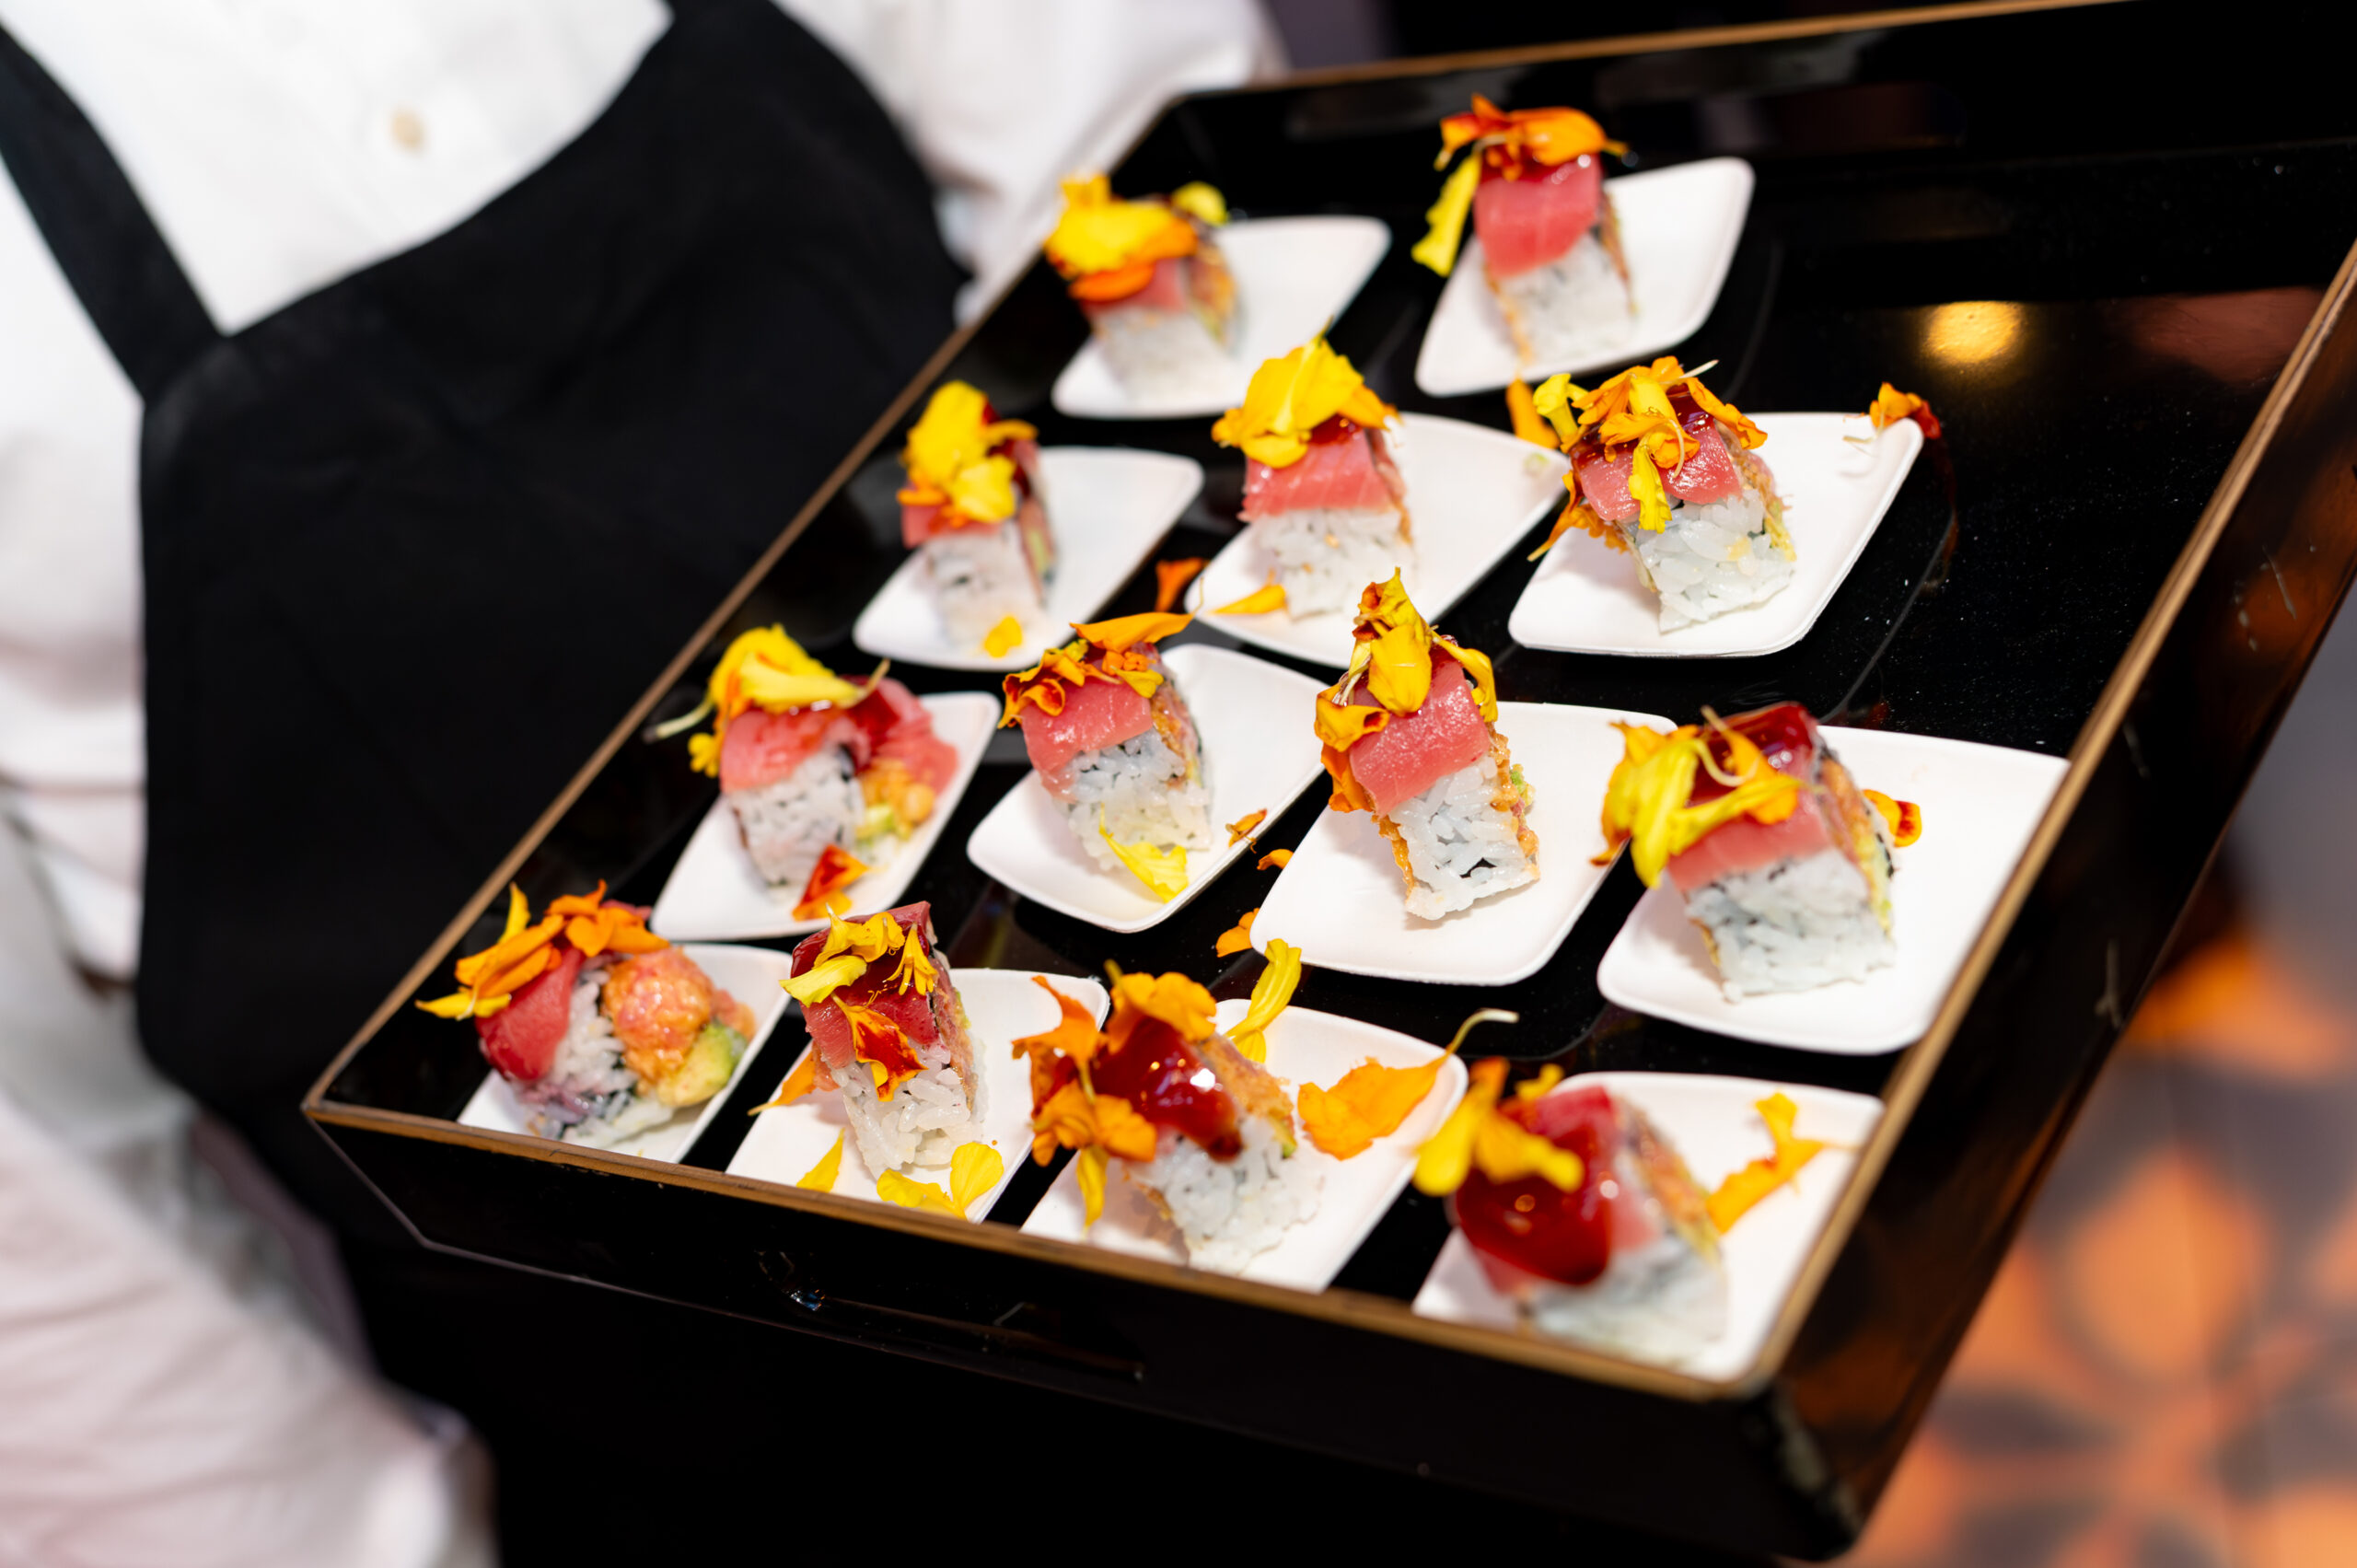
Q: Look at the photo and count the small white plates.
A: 13